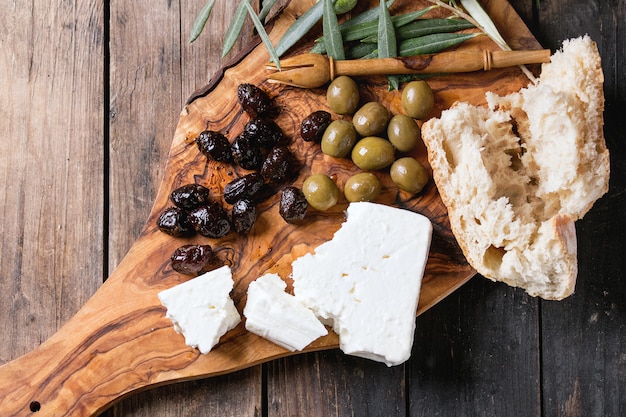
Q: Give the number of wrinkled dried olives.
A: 13